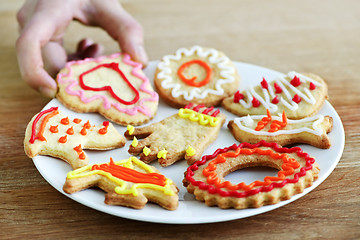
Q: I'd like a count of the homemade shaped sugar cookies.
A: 8